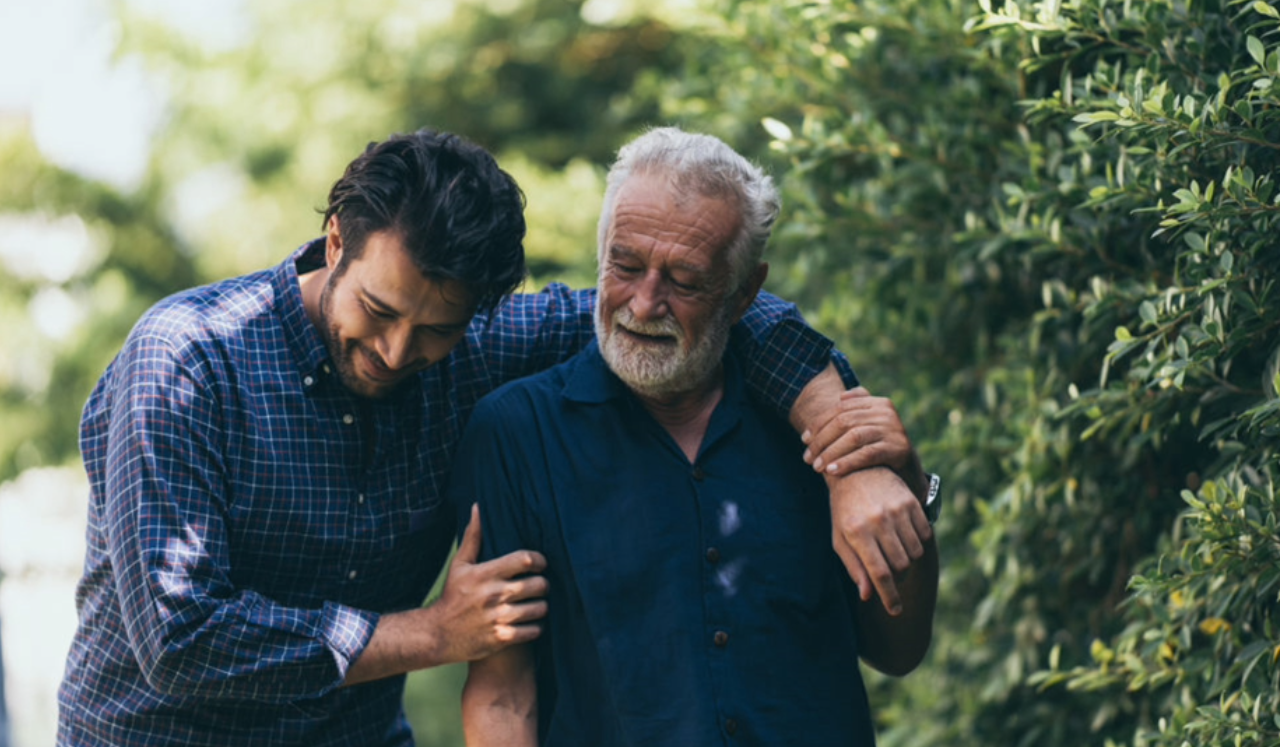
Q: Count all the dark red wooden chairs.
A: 0